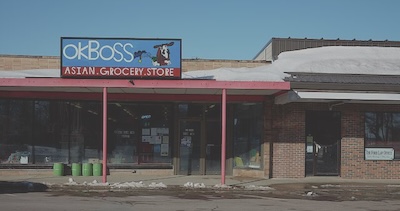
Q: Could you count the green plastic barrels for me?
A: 4